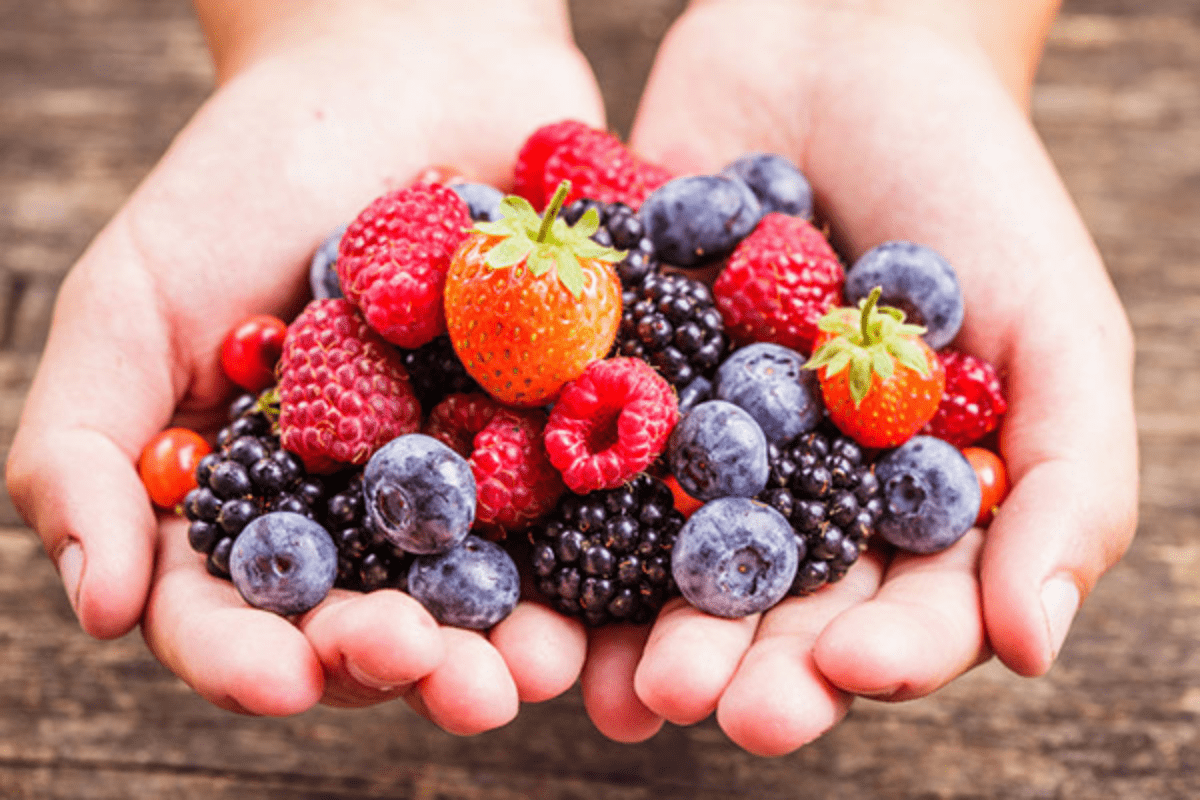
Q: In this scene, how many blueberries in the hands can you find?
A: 12